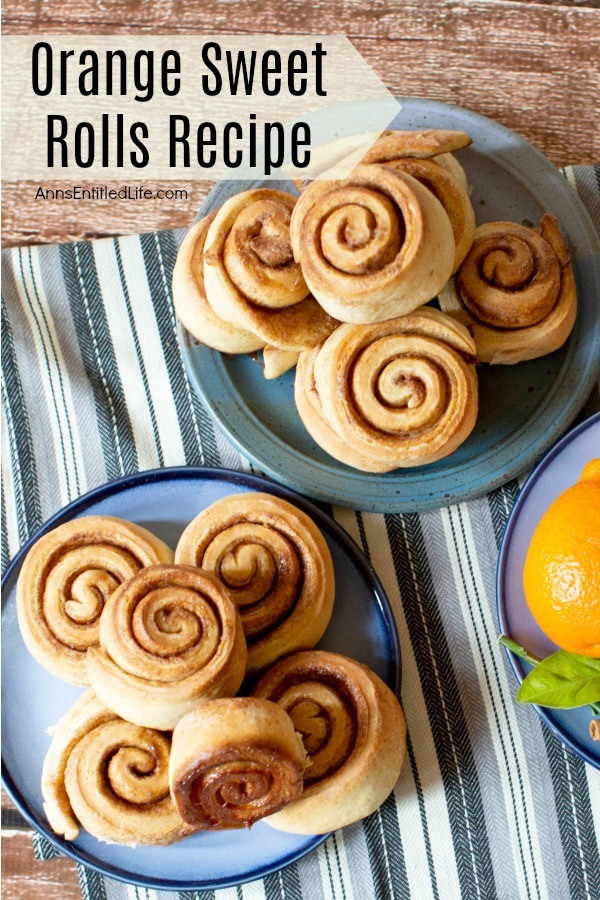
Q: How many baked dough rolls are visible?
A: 11